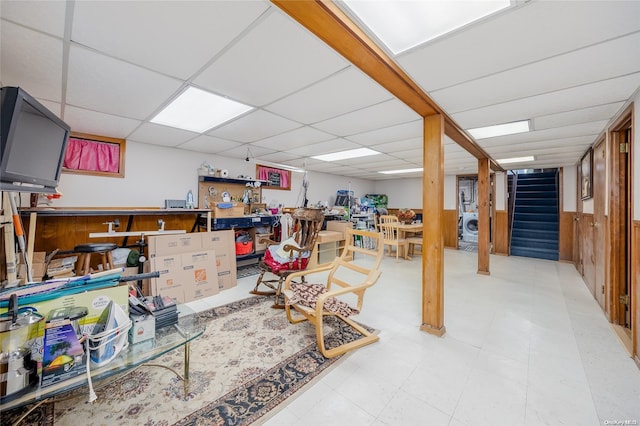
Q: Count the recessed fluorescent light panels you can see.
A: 6